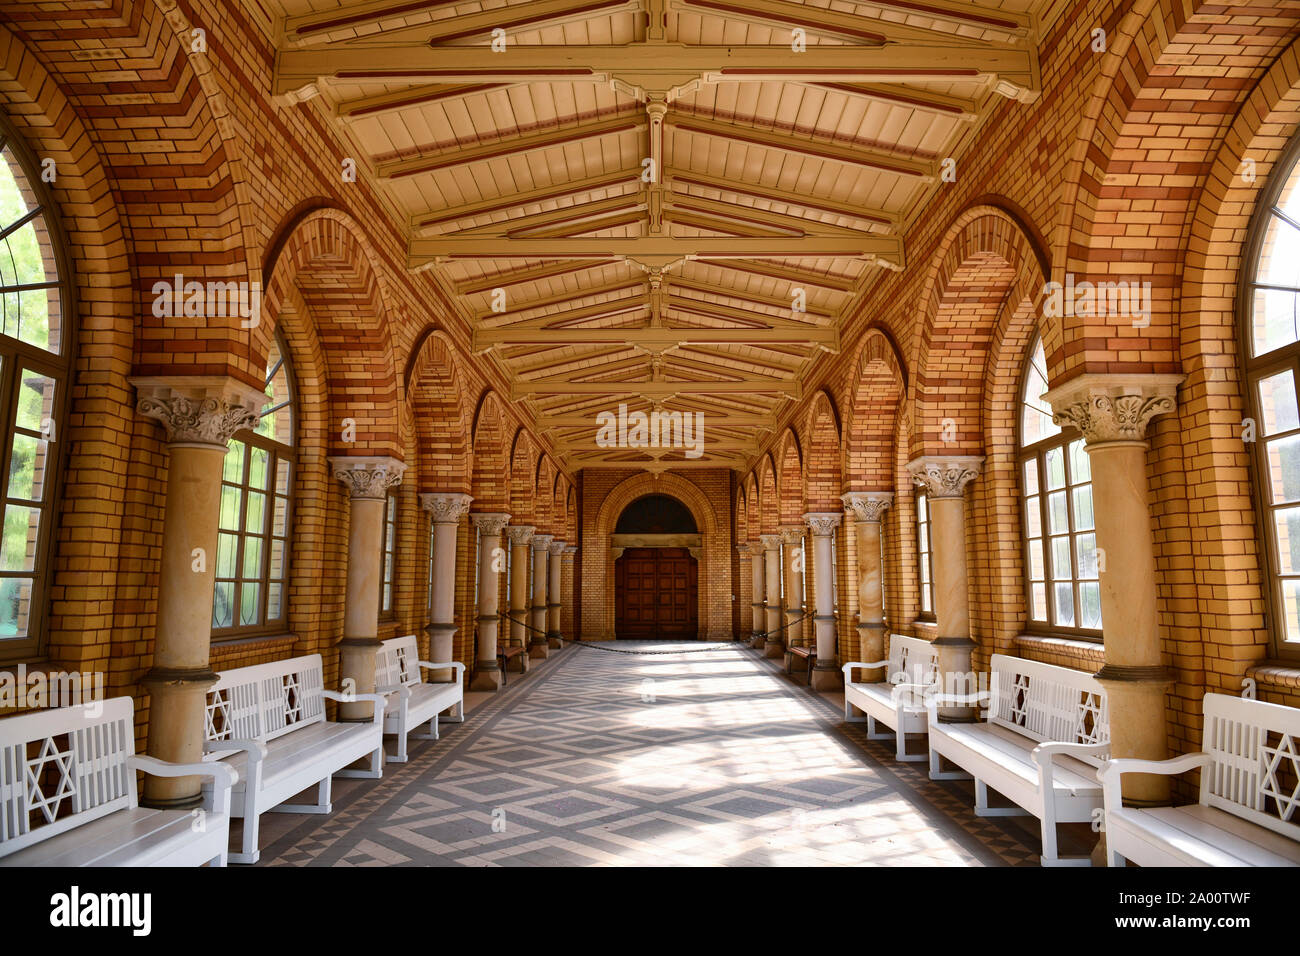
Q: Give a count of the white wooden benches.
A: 6